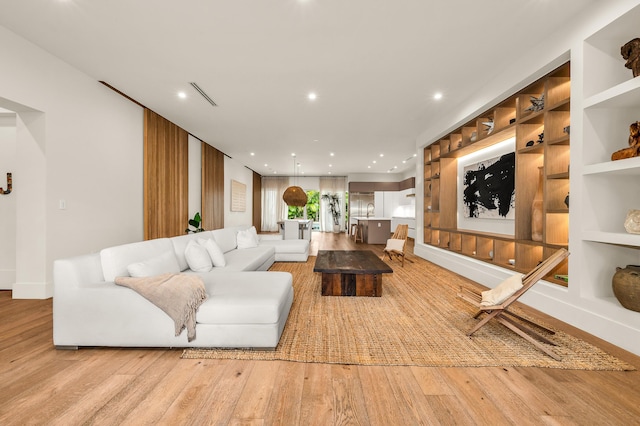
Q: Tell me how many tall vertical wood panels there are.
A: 3